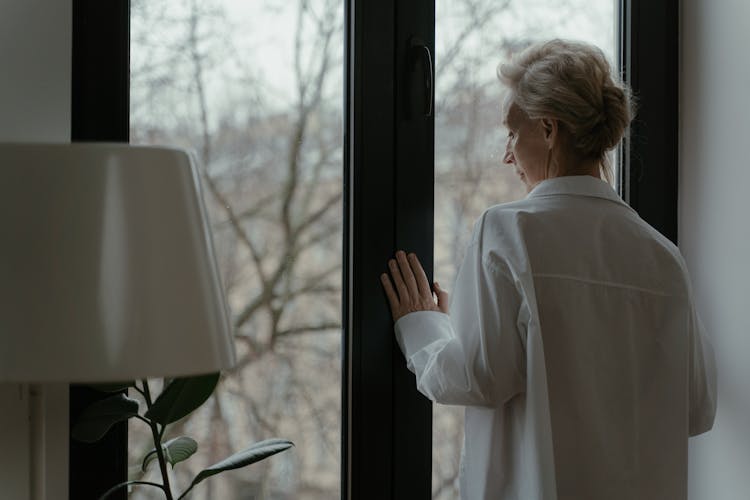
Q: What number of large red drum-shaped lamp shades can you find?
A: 0